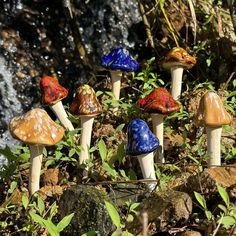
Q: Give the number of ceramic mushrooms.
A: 8